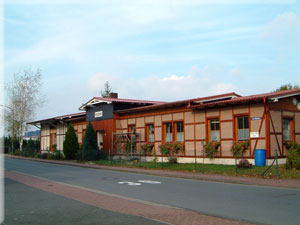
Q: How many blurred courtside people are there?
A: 0